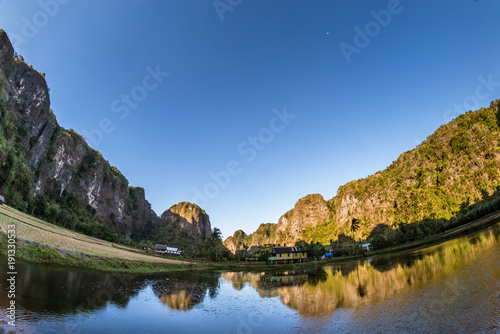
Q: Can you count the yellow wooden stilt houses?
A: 1